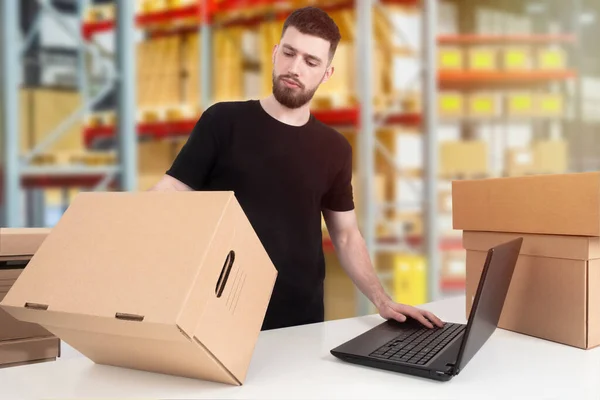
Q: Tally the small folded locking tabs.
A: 2